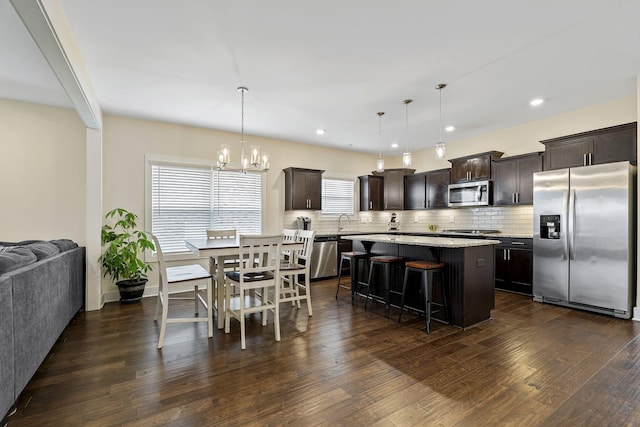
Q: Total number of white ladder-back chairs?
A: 5